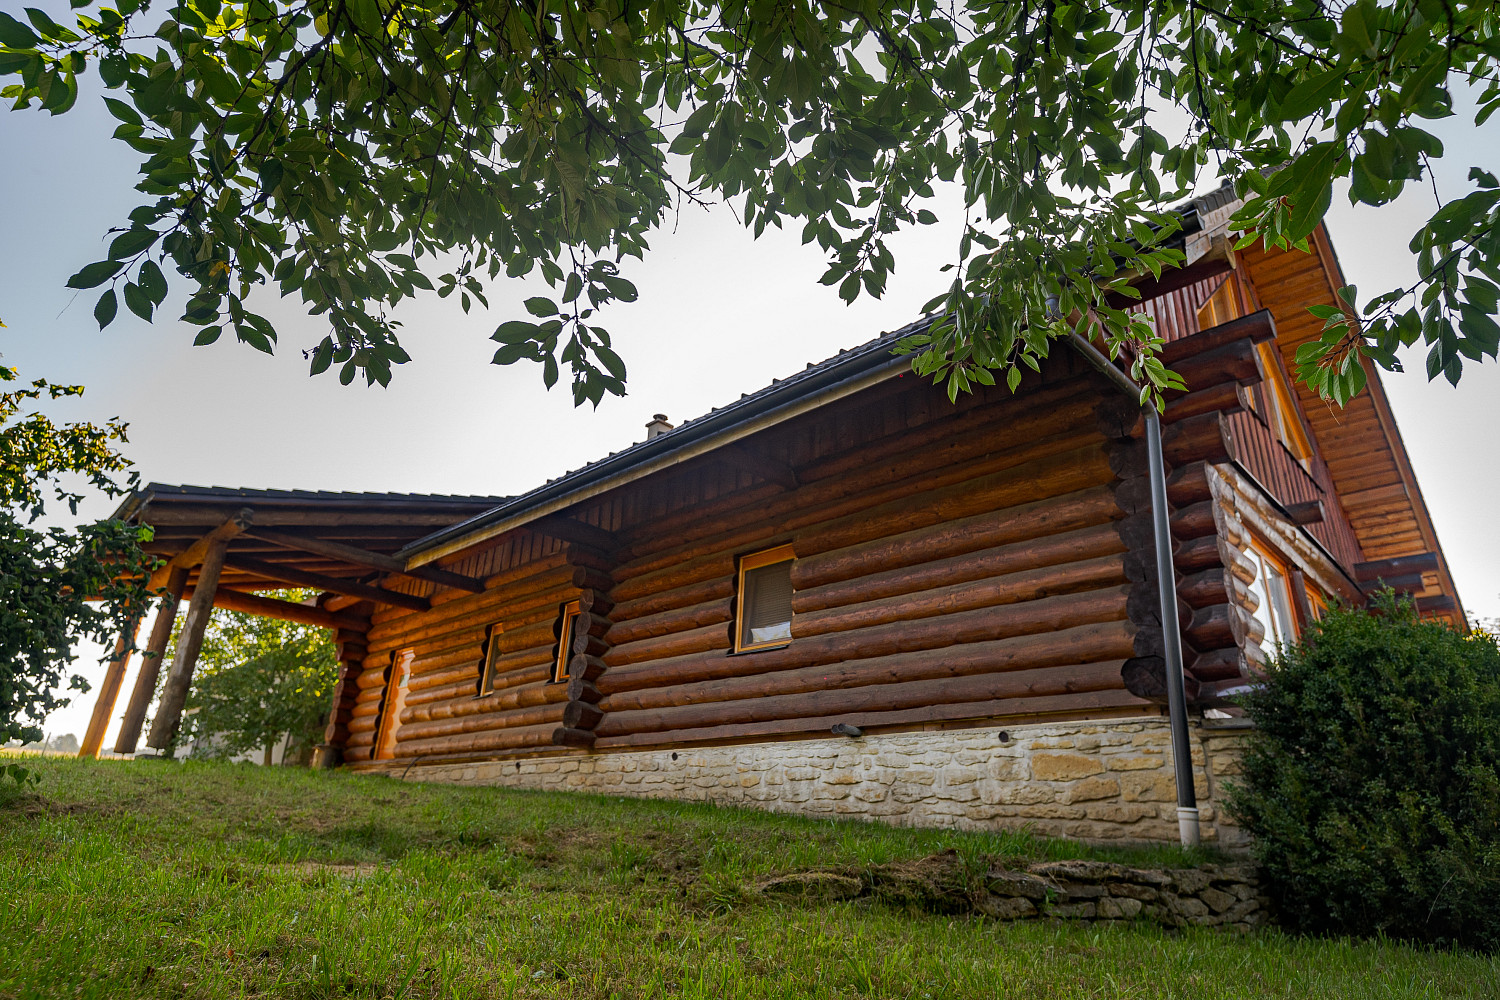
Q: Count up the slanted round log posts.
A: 3